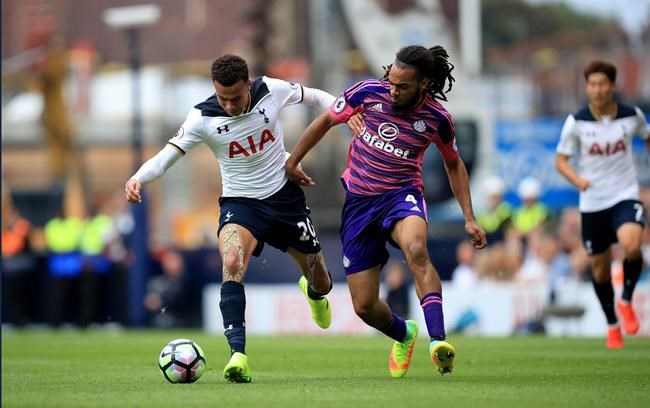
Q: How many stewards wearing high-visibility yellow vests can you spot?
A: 4